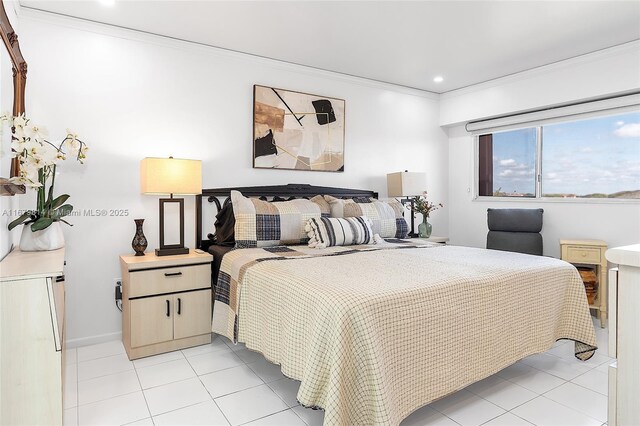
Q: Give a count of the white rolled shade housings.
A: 1